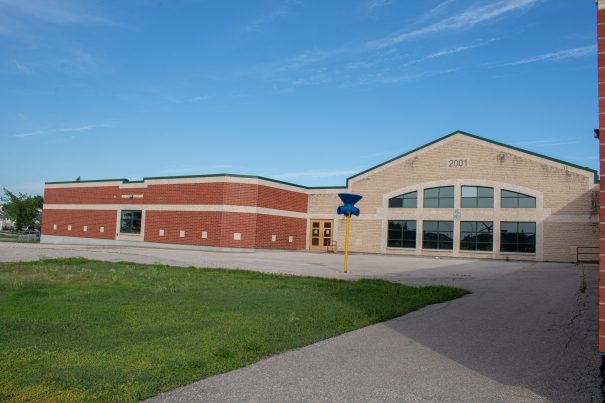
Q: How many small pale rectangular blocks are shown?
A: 10